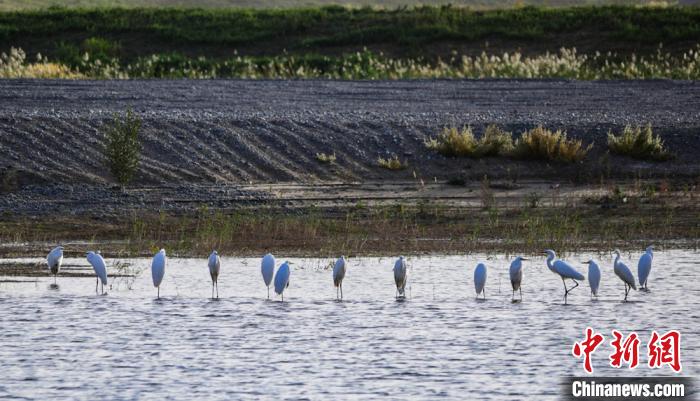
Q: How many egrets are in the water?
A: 14